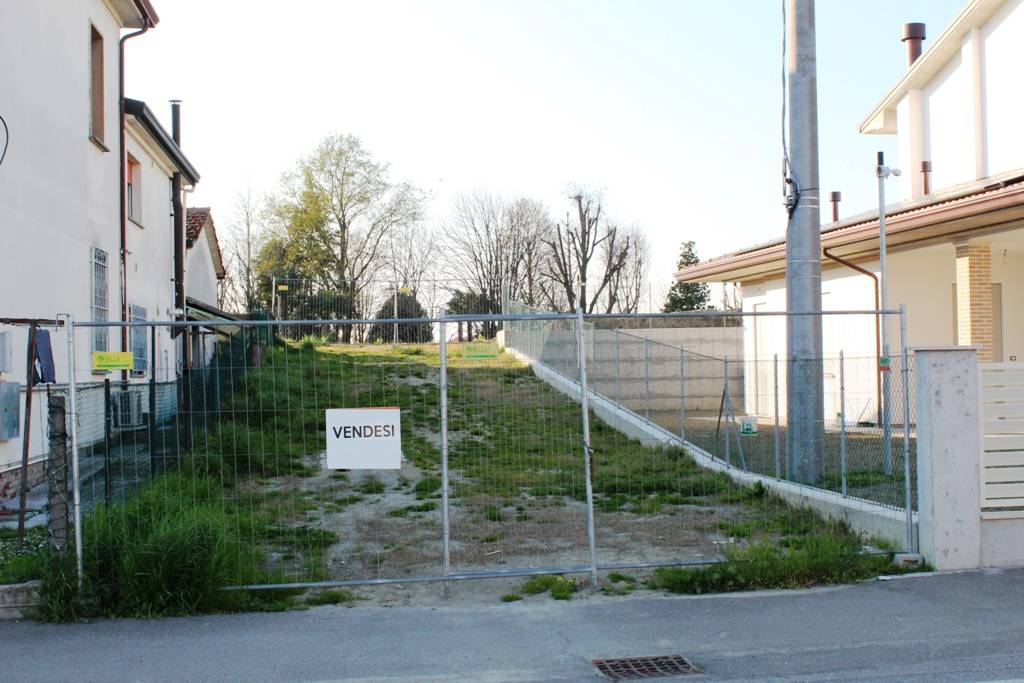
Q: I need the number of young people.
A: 0